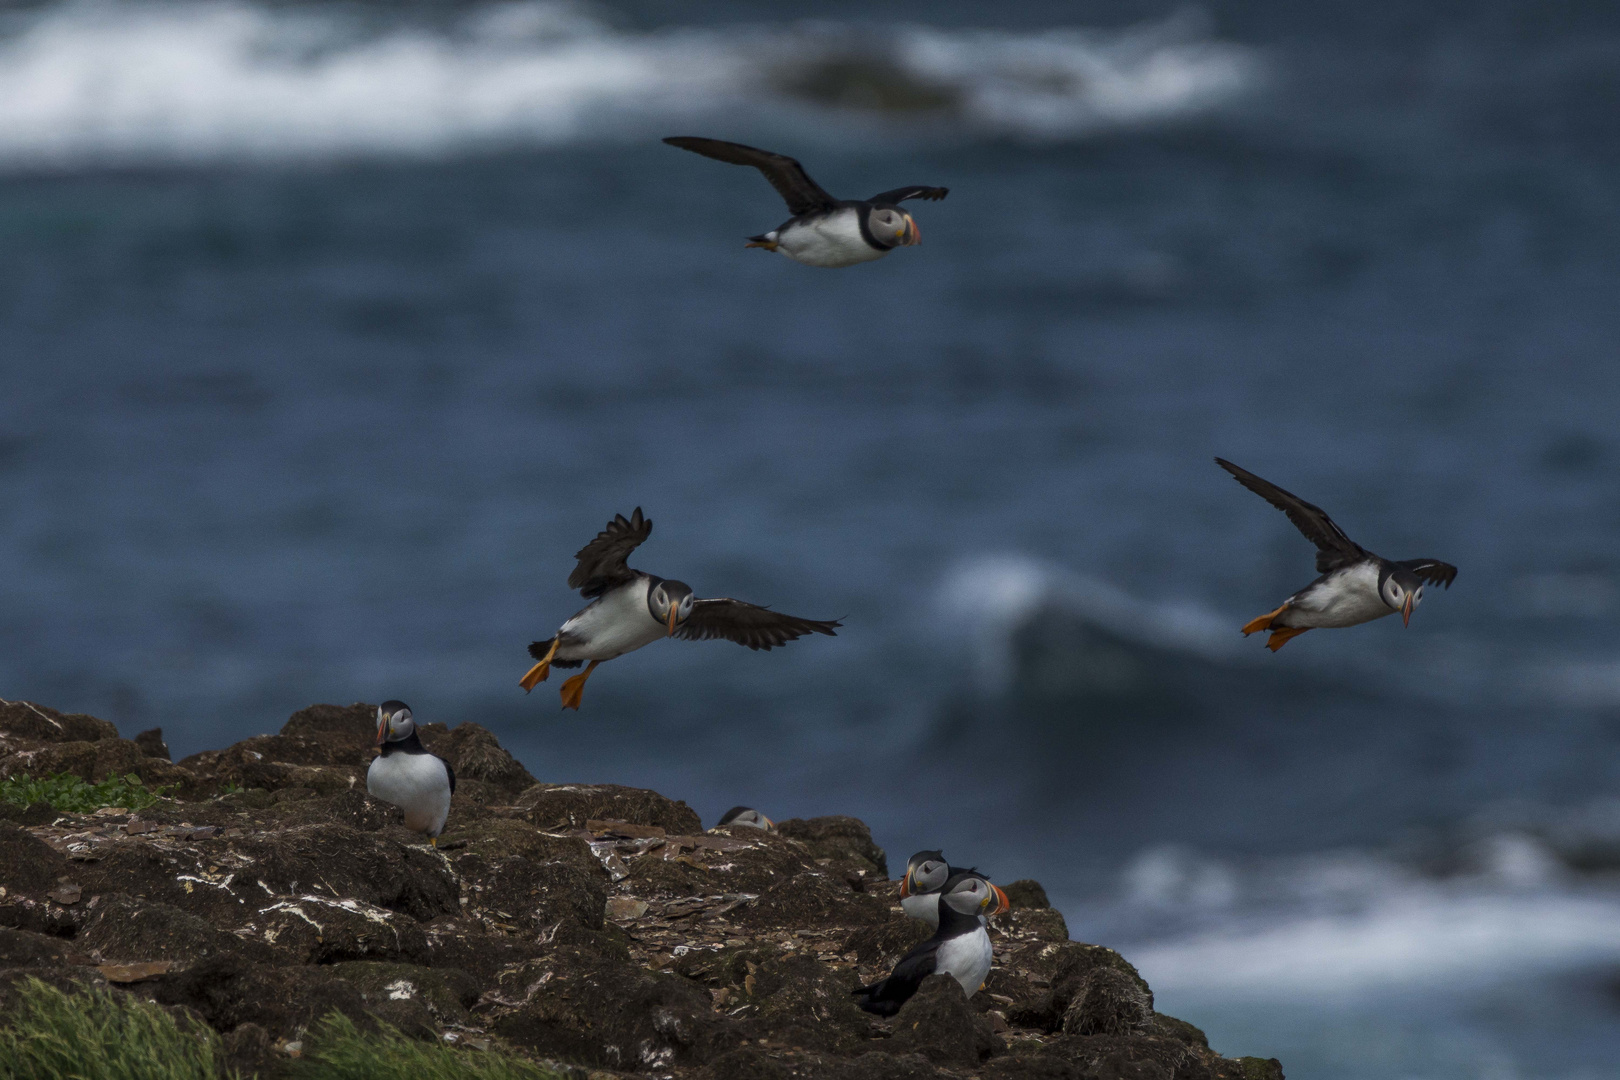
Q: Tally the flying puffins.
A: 3